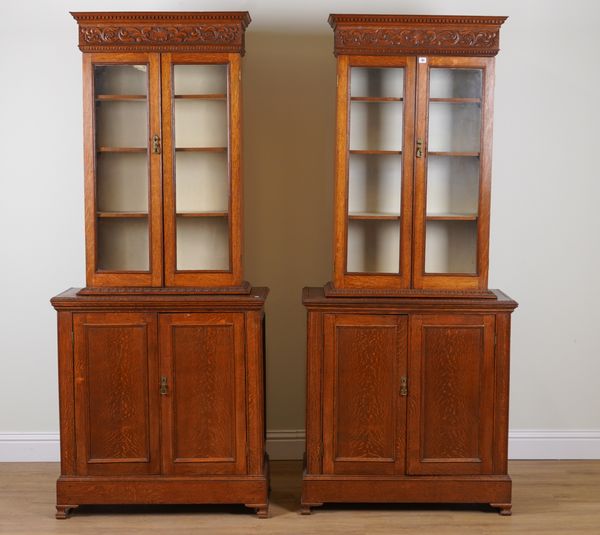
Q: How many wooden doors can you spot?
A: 4